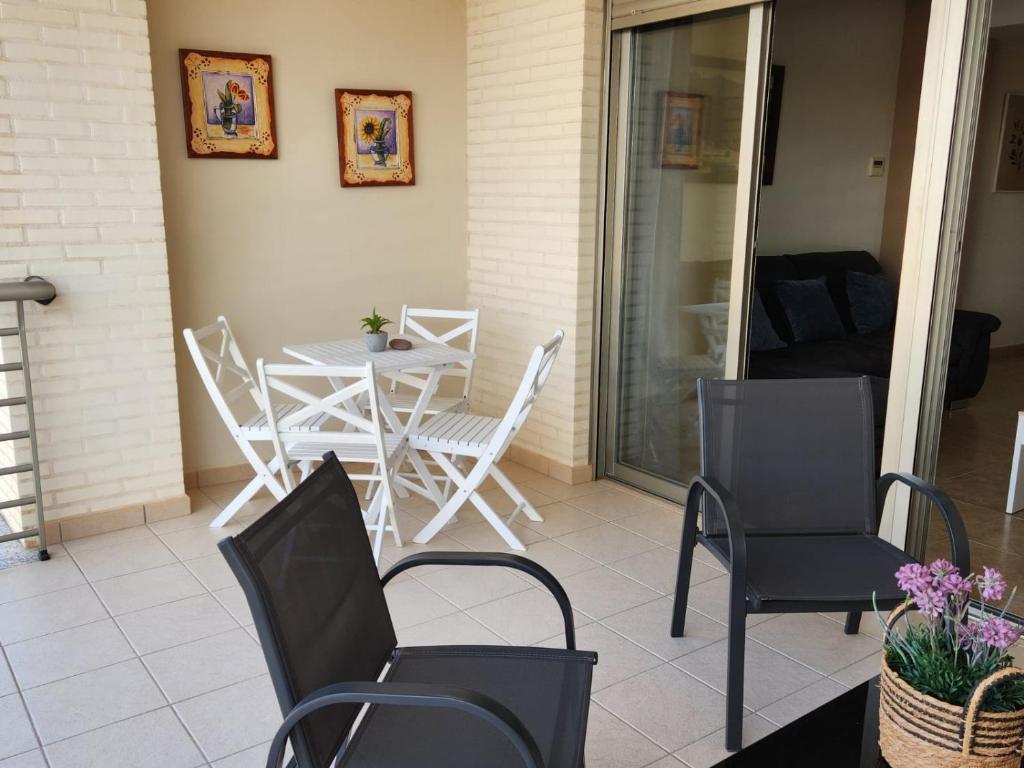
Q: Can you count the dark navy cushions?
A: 3